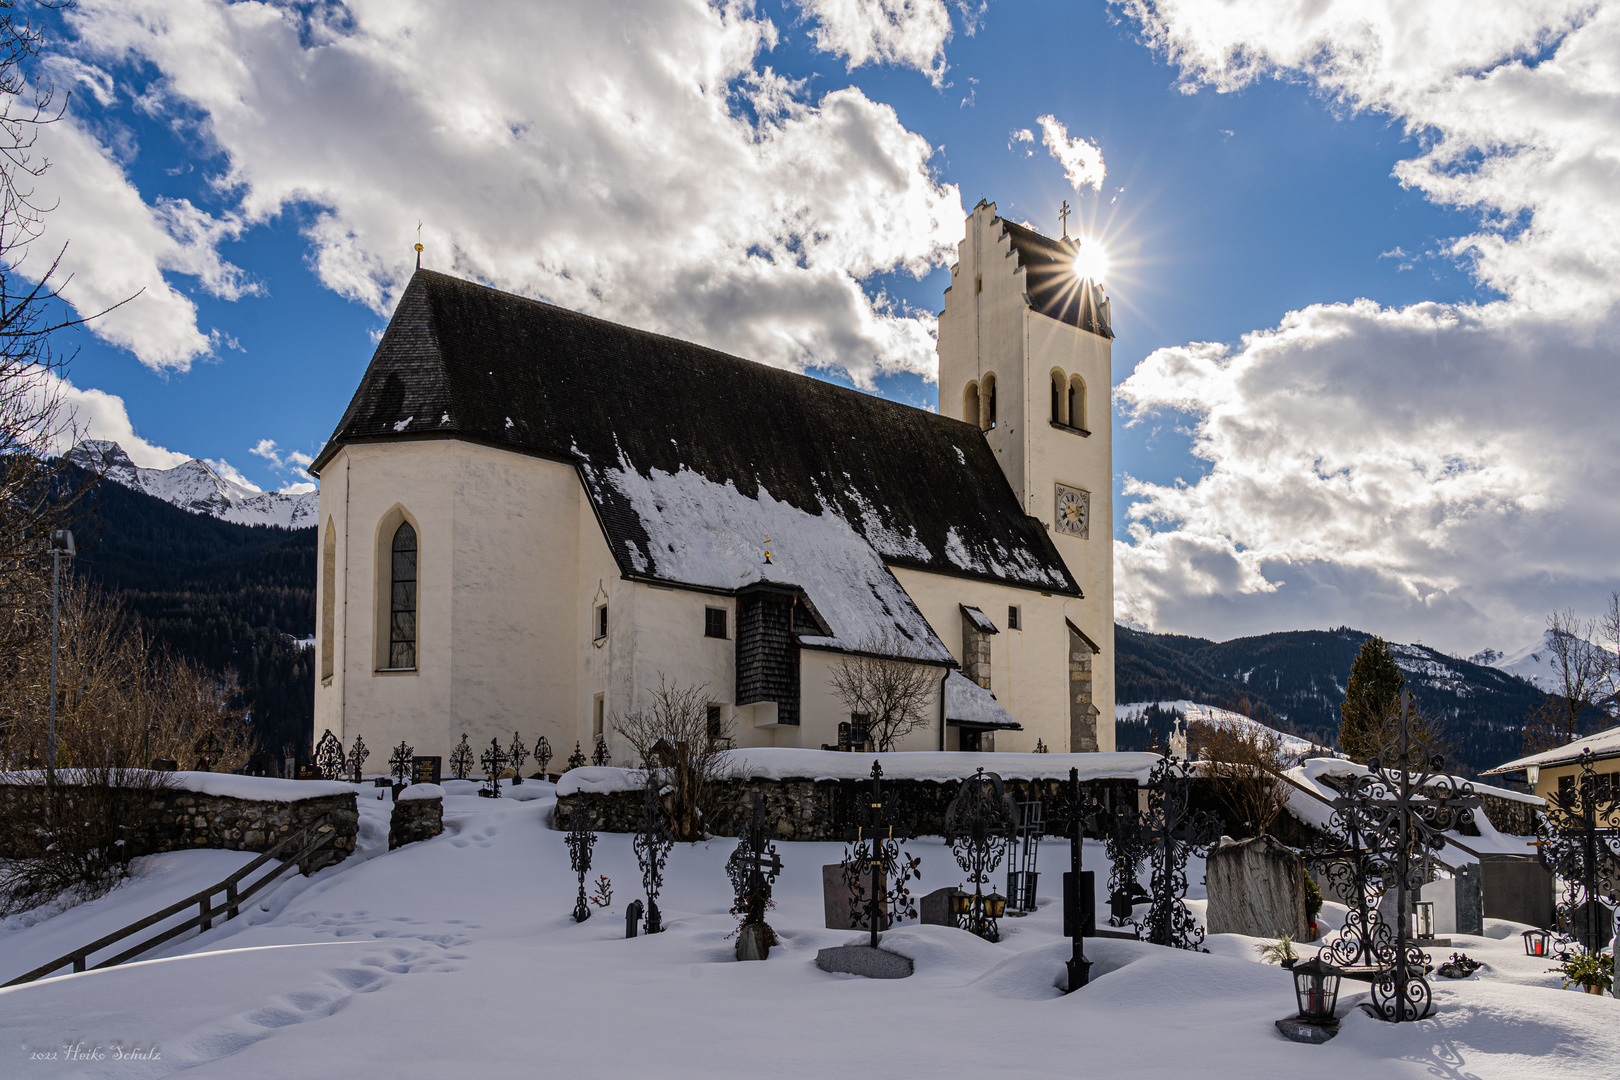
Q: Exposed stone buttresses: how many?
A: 2